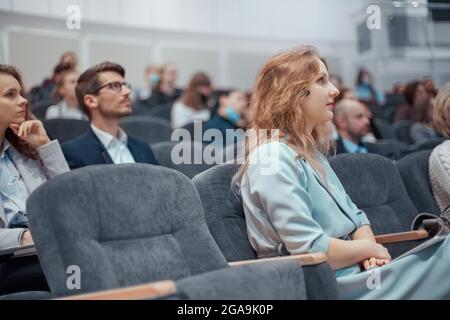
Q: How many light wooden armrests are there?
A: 3